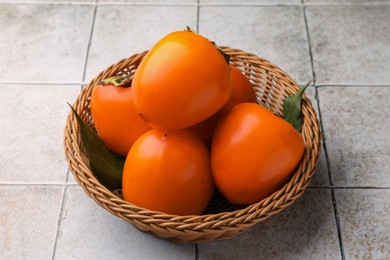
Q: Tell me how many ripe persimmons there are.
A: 5